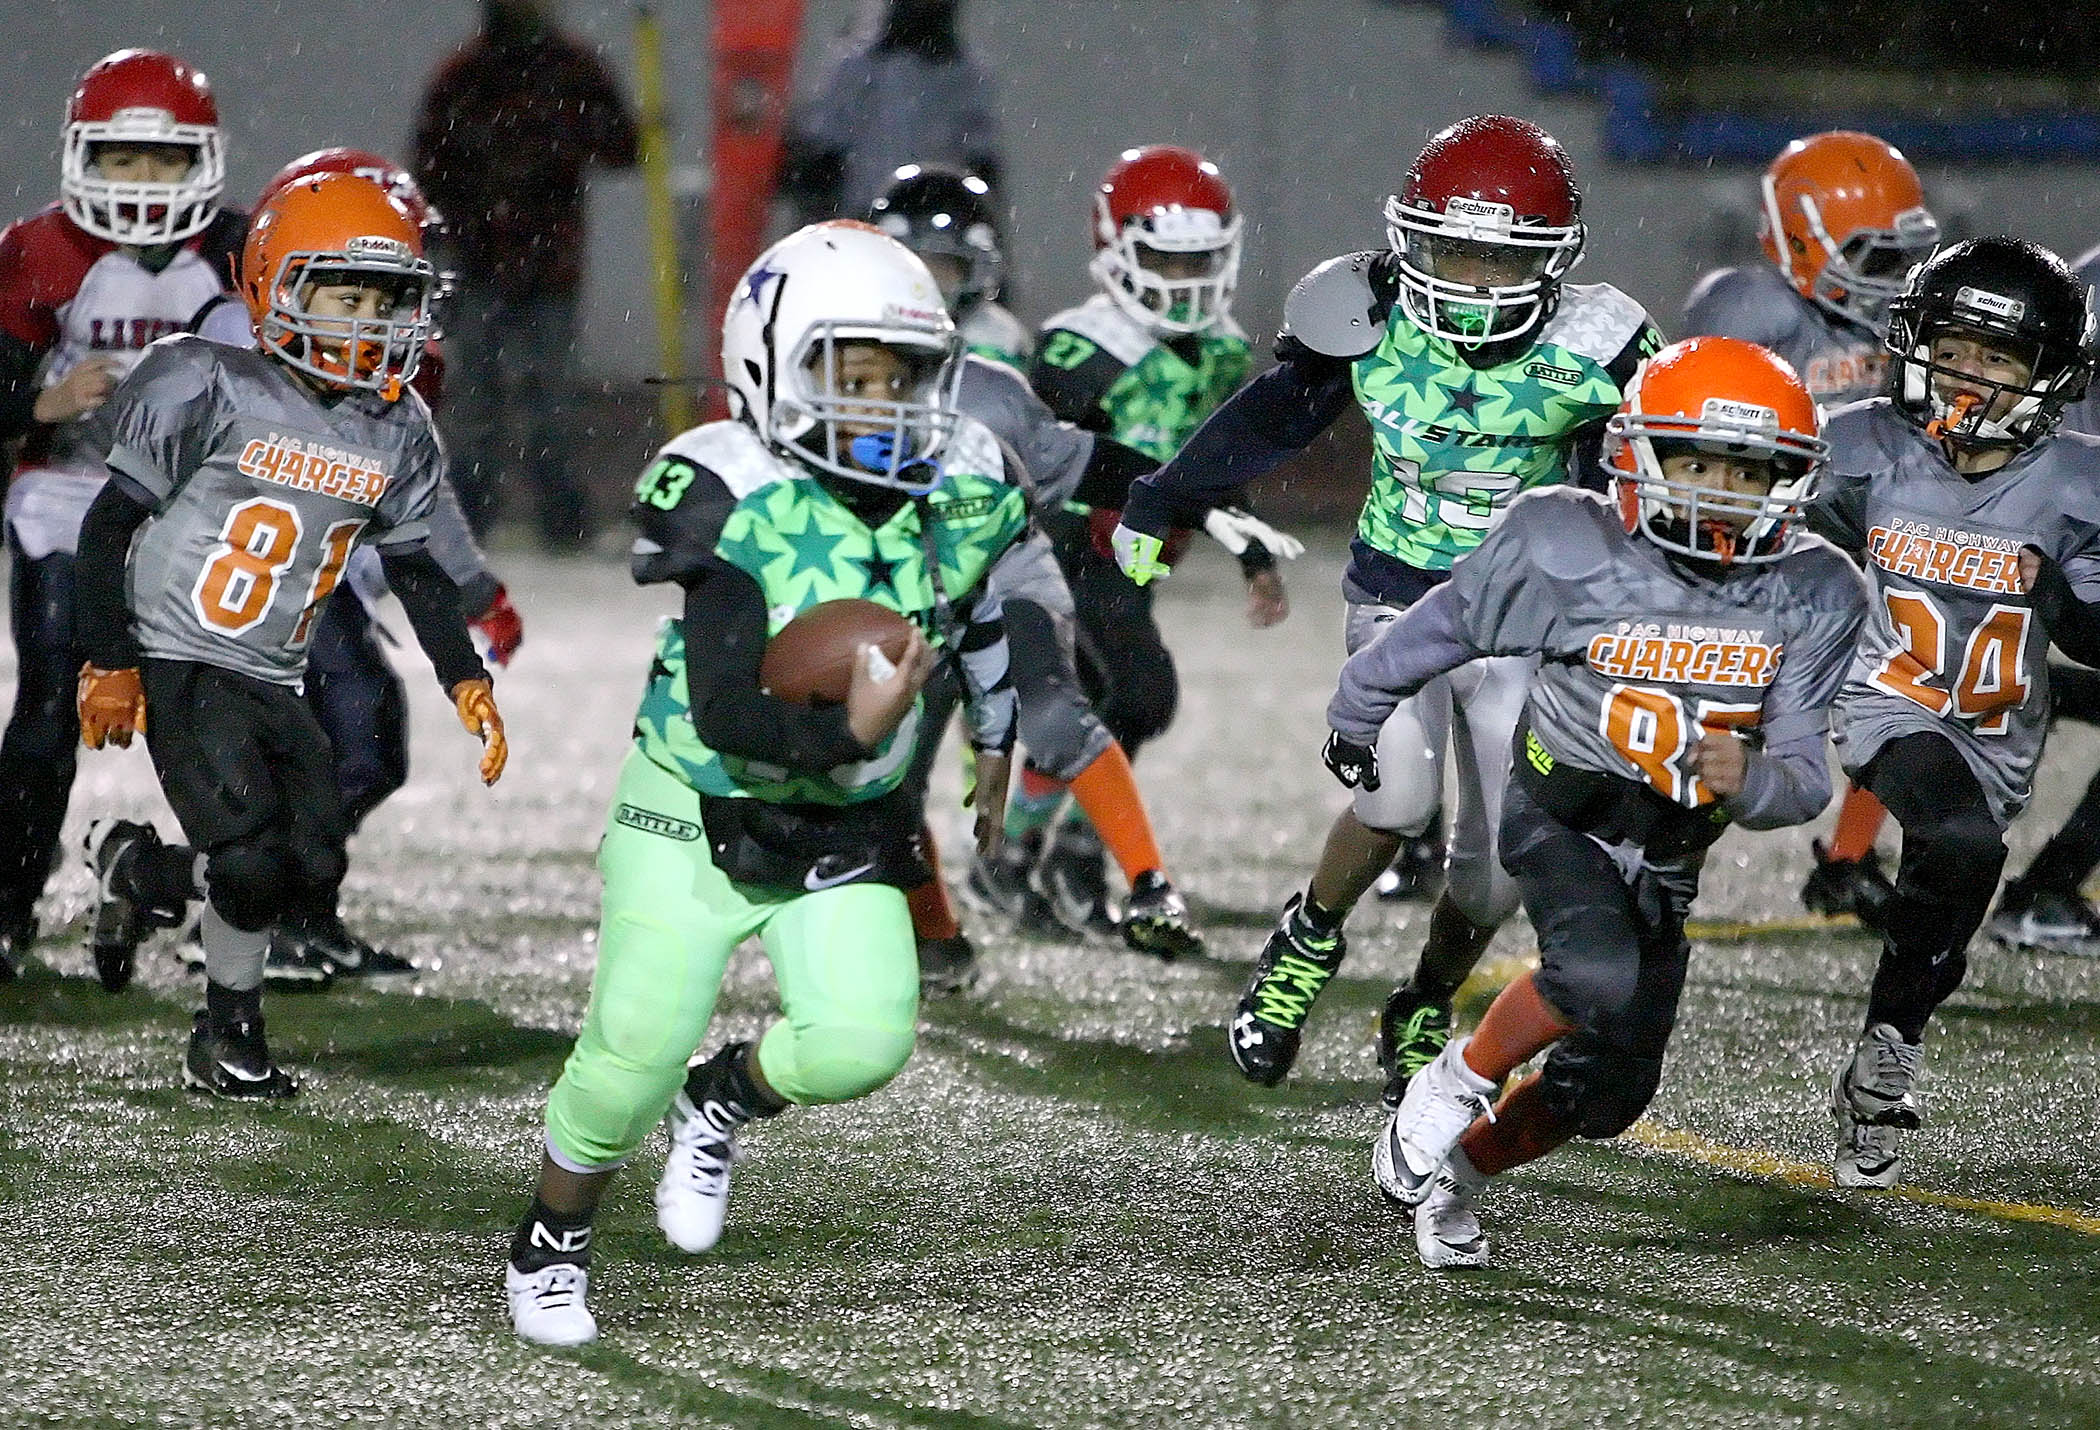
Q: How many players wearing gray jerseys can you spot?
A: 5